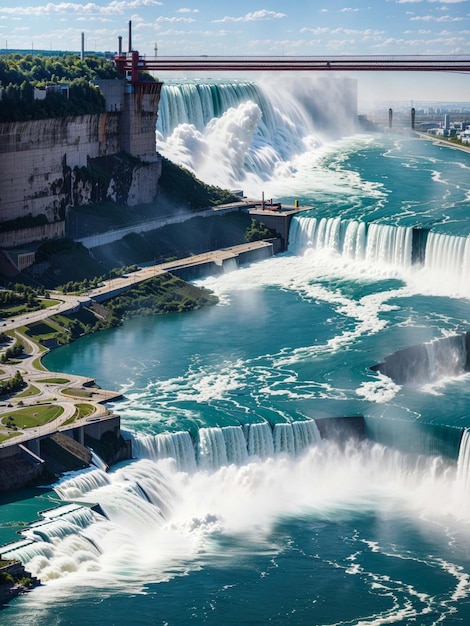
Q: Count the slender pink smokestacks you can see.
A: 0